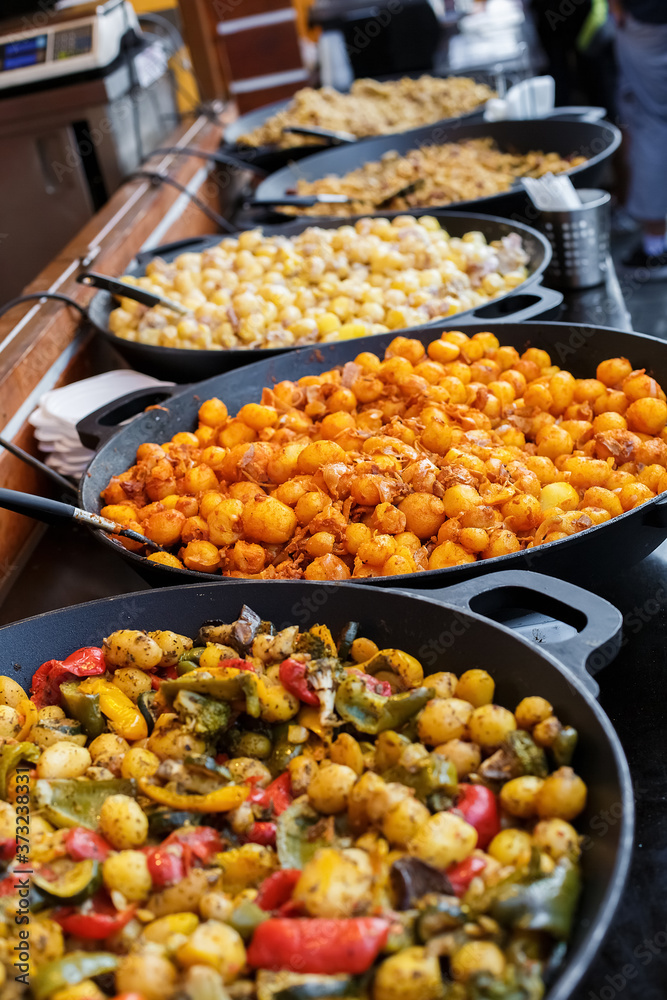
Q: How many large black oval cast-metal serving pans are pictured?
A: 5